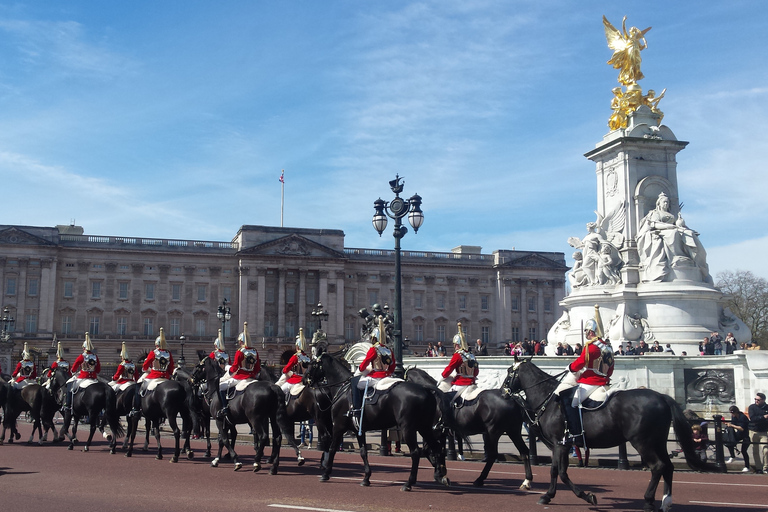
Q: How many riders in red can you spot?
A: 11